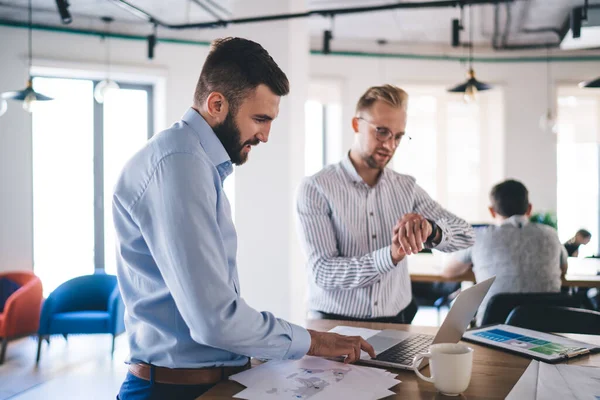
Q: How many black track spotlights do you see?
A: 5